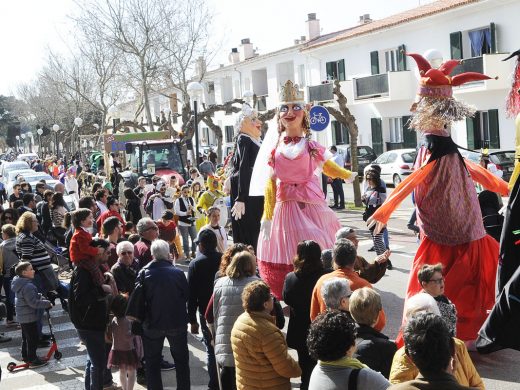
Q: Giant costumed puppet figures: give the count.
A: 4